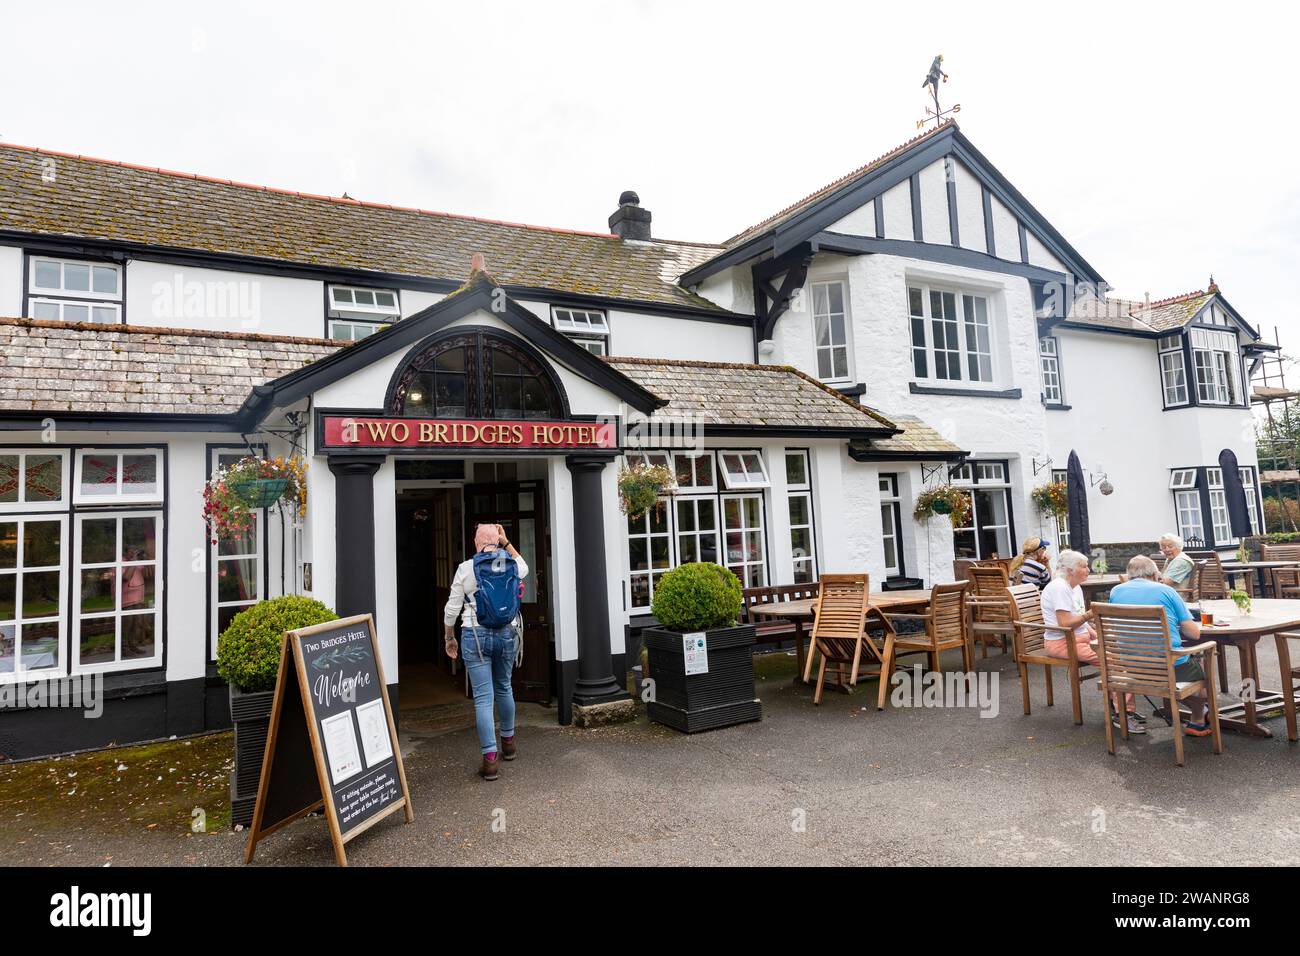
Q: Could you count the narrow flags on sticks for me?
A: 2